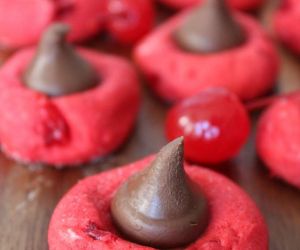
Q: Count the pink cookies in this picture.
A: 7